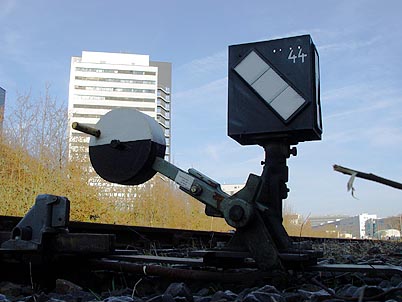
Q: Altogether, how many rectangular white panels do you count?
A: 3